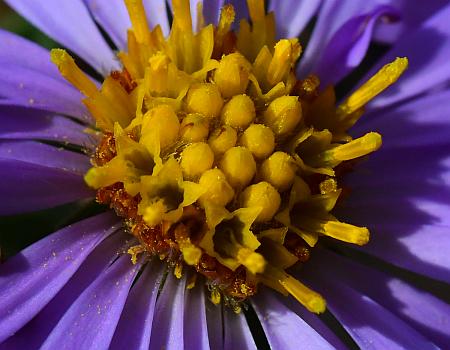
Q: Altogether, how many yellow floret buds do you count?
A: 13